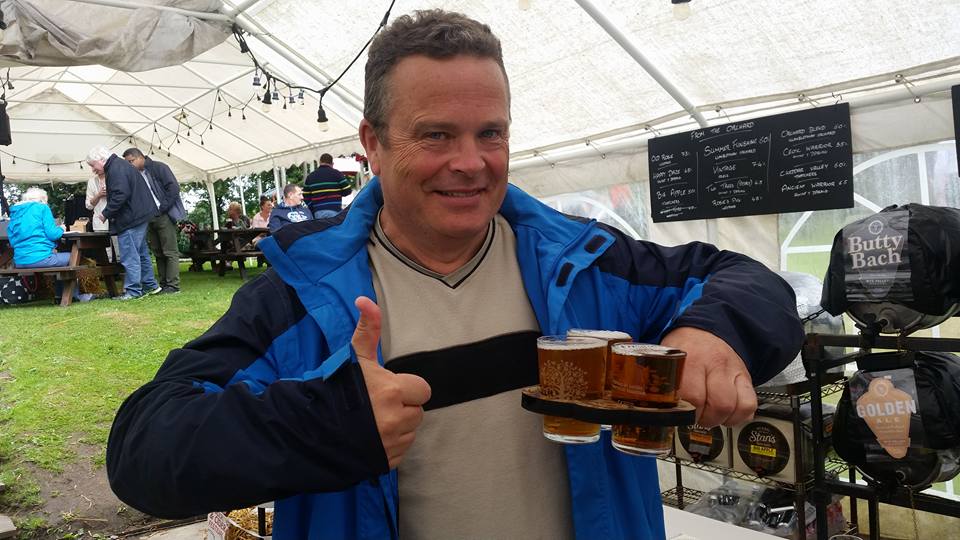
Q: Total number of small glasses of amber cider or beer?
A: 3